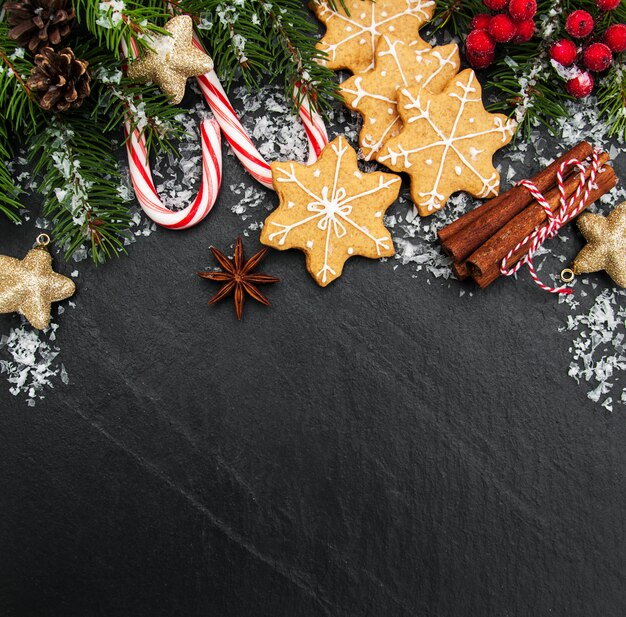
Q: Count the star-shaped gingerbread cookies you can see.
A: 4